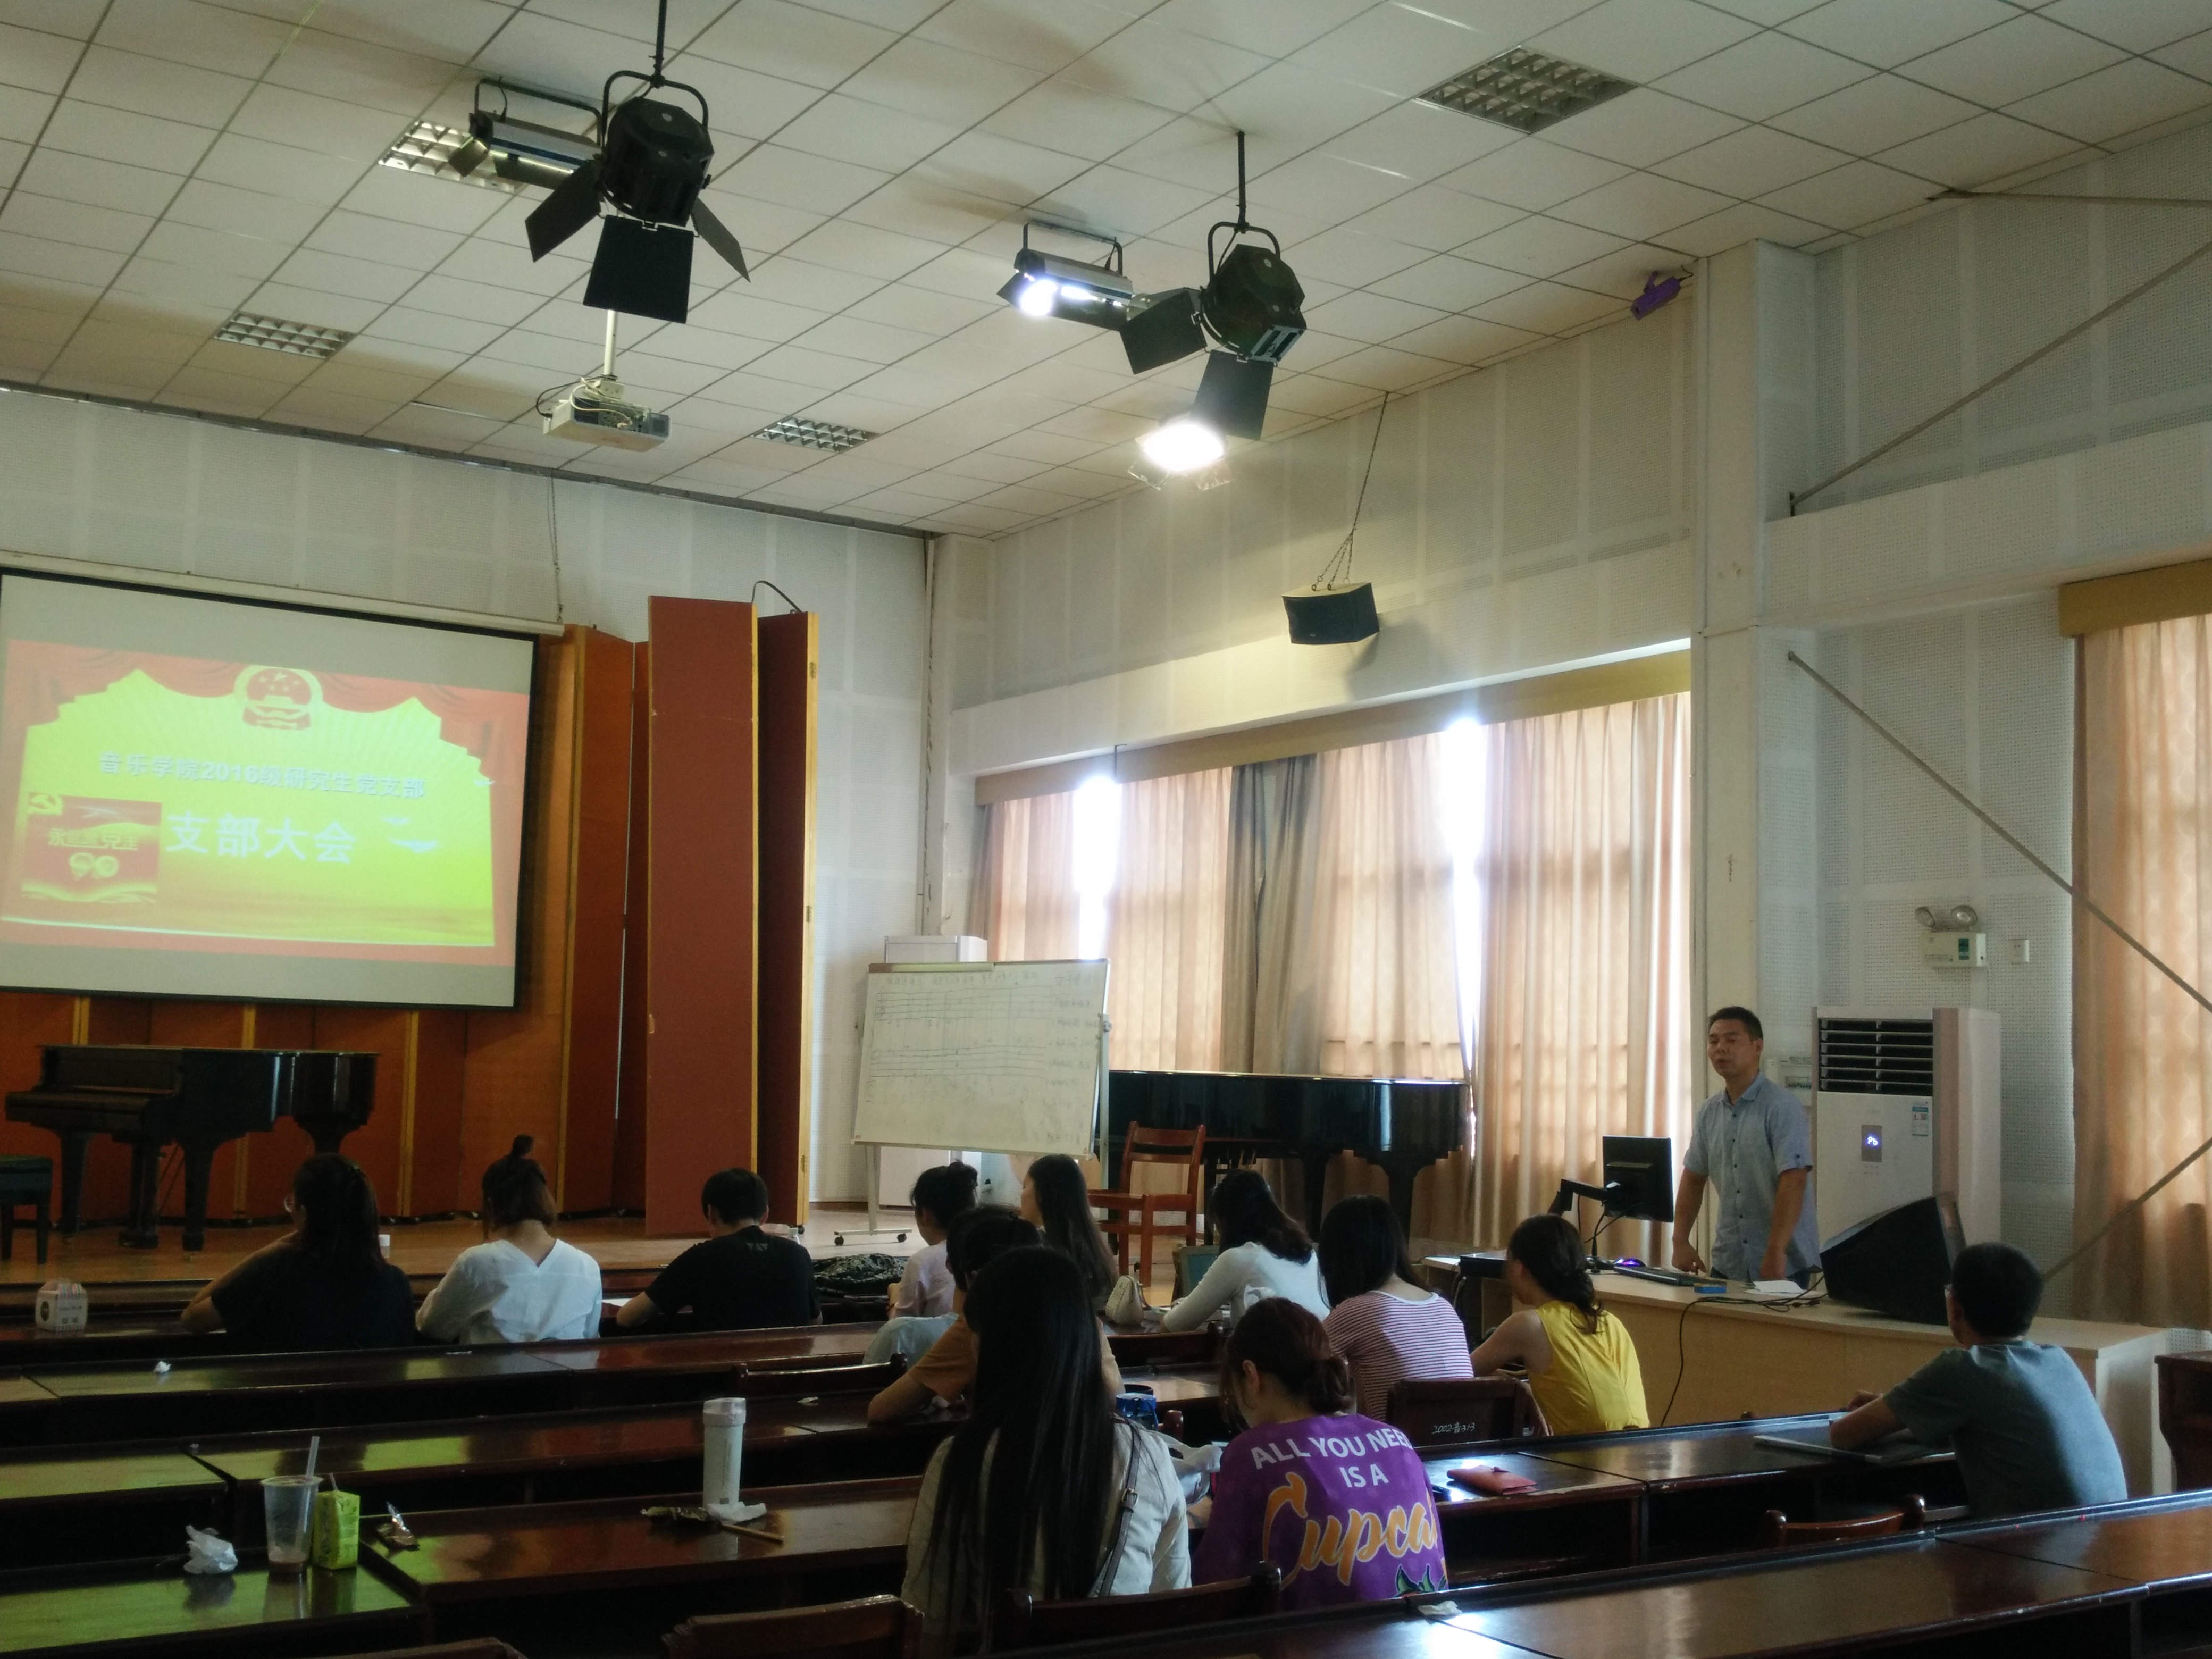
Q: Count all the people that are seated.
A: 13